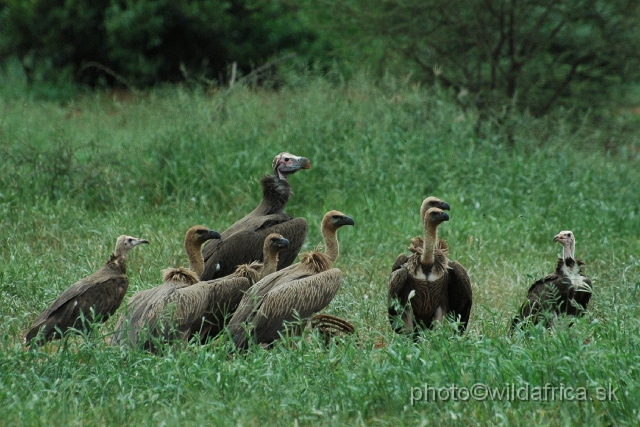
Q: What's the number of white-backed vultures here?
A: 5